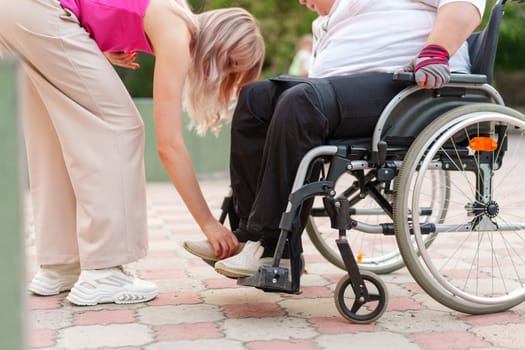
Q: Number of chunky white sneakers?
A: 2